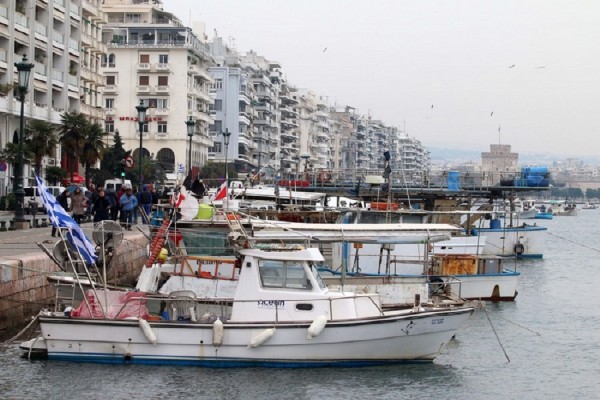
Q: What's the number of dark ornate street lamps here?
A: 4